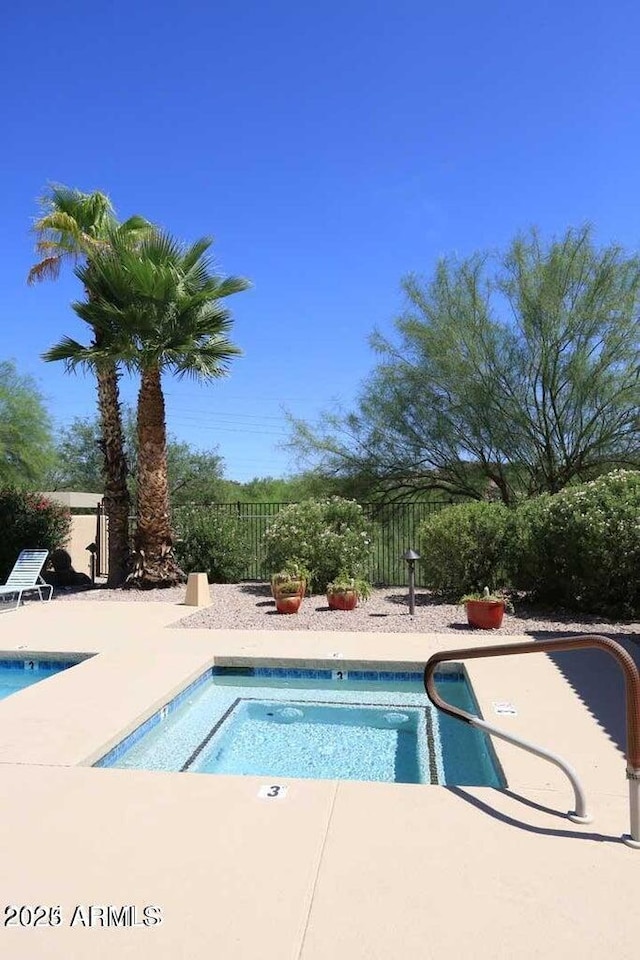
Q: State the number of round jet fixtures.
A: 2